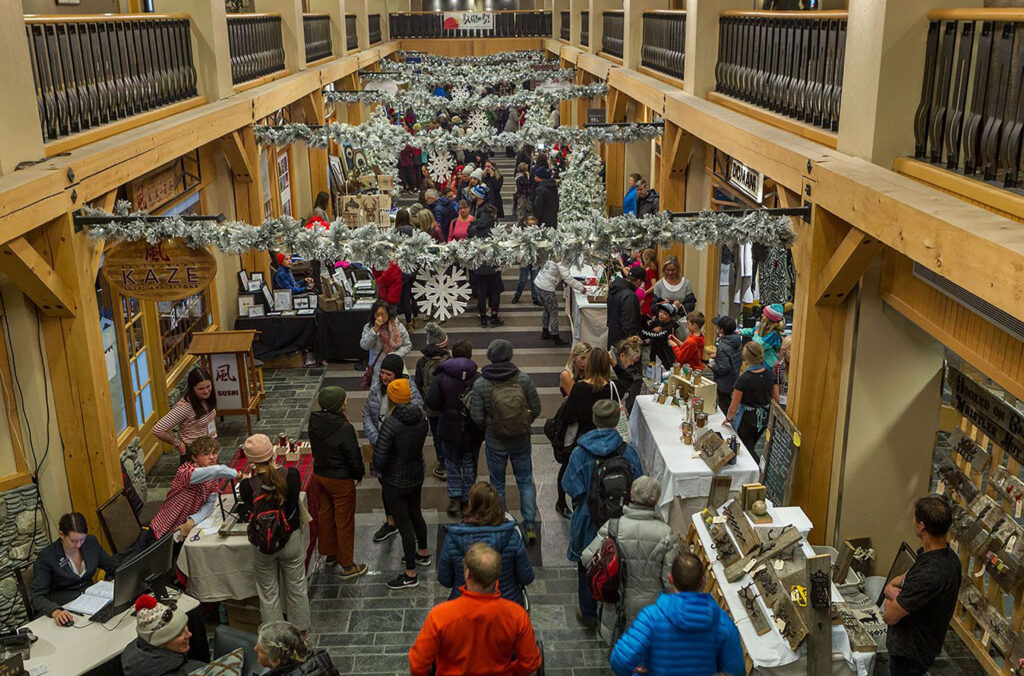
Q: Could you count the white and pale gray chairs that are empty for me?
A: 0